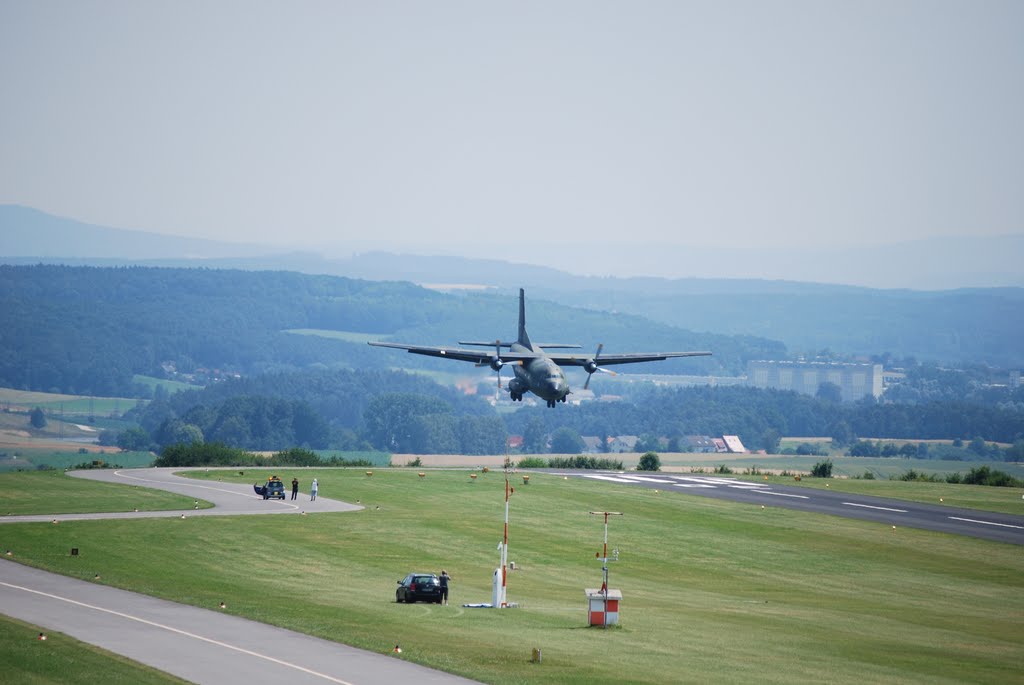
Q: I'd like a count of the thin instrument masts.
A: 2